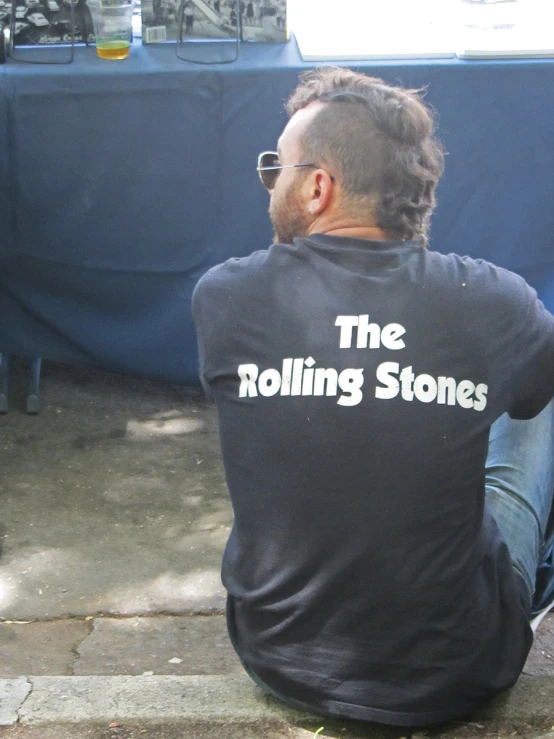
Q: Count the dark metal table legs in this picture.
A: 2